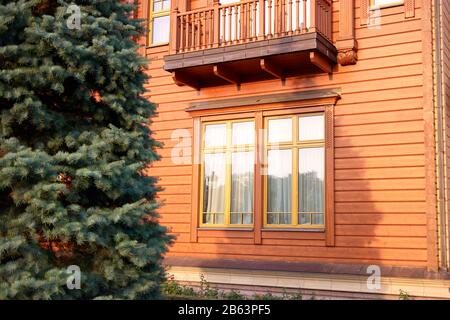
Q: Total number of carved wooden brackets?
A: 4